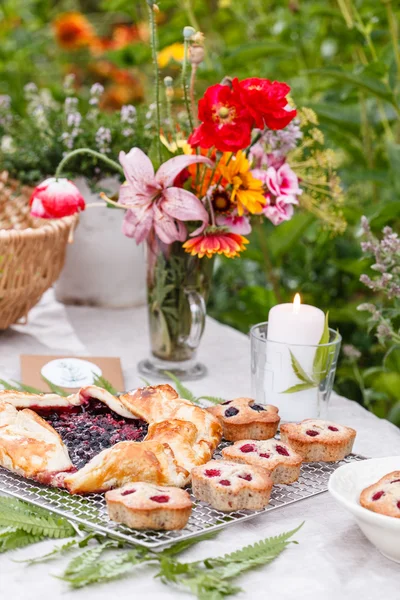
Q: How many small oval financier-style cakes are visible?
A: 6